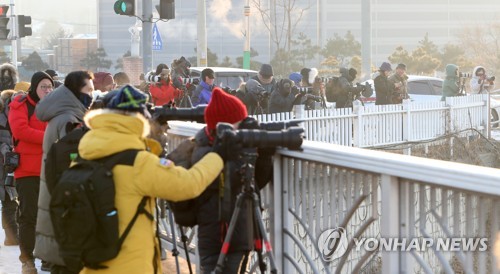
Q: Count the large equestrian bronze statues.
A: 0